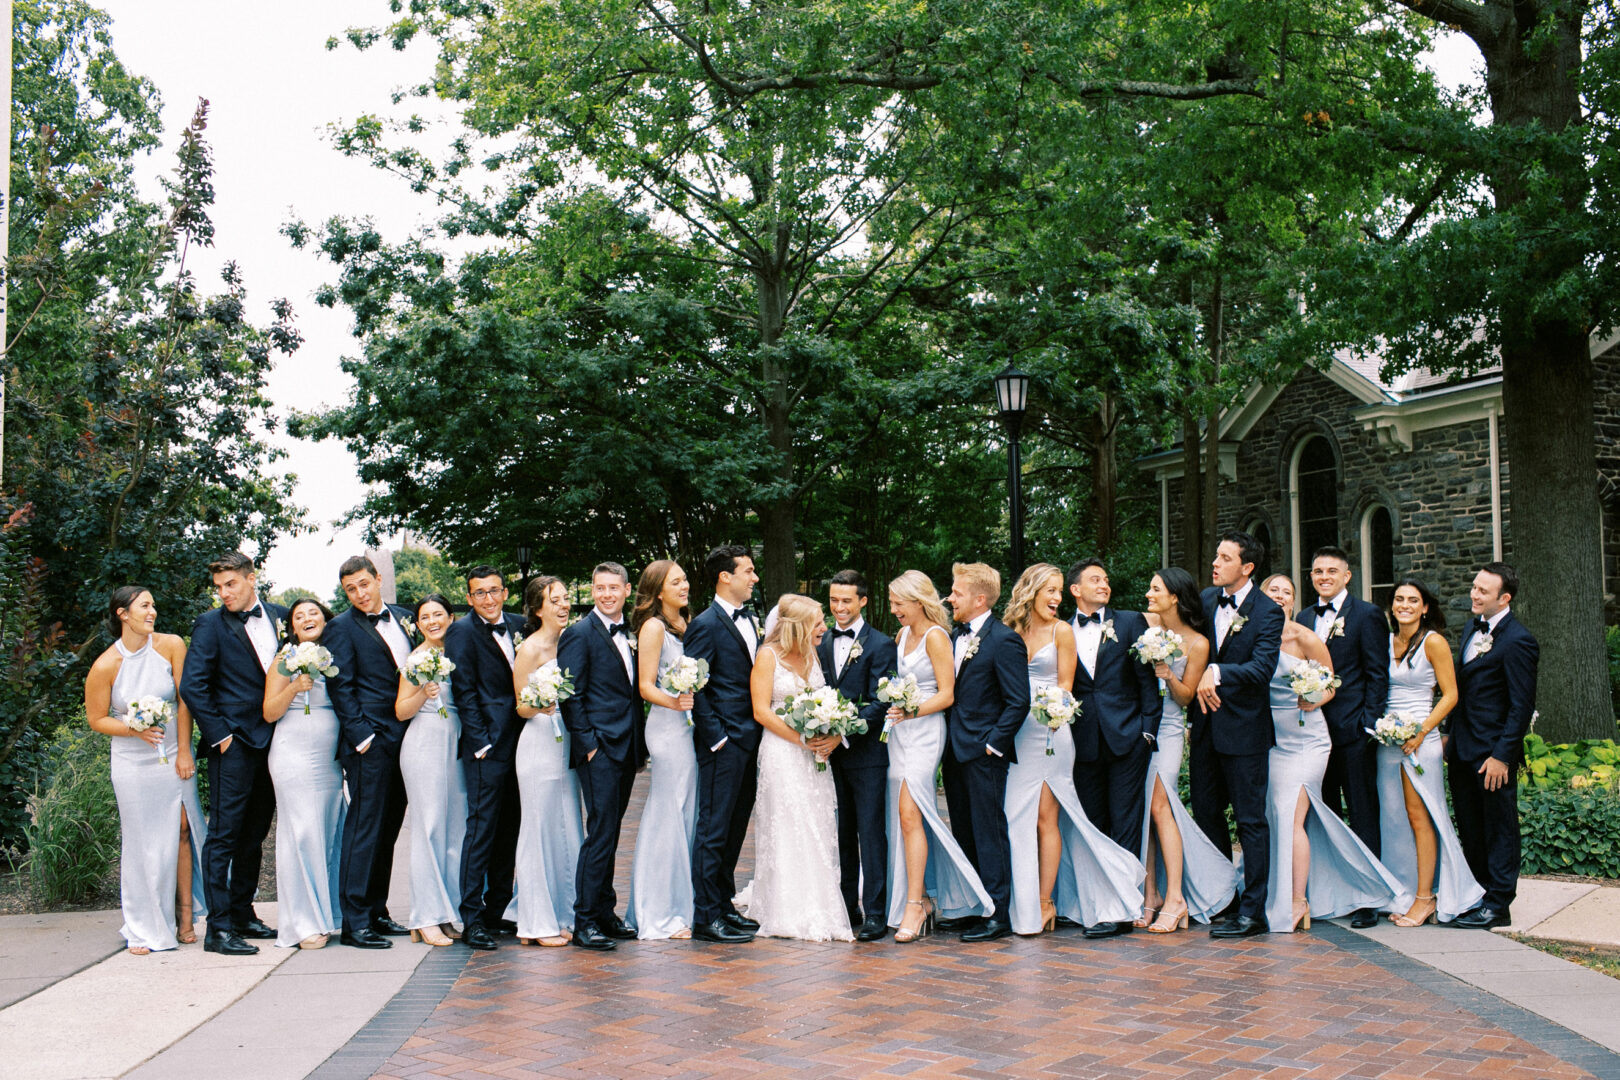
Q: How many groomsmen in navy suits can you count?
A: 10